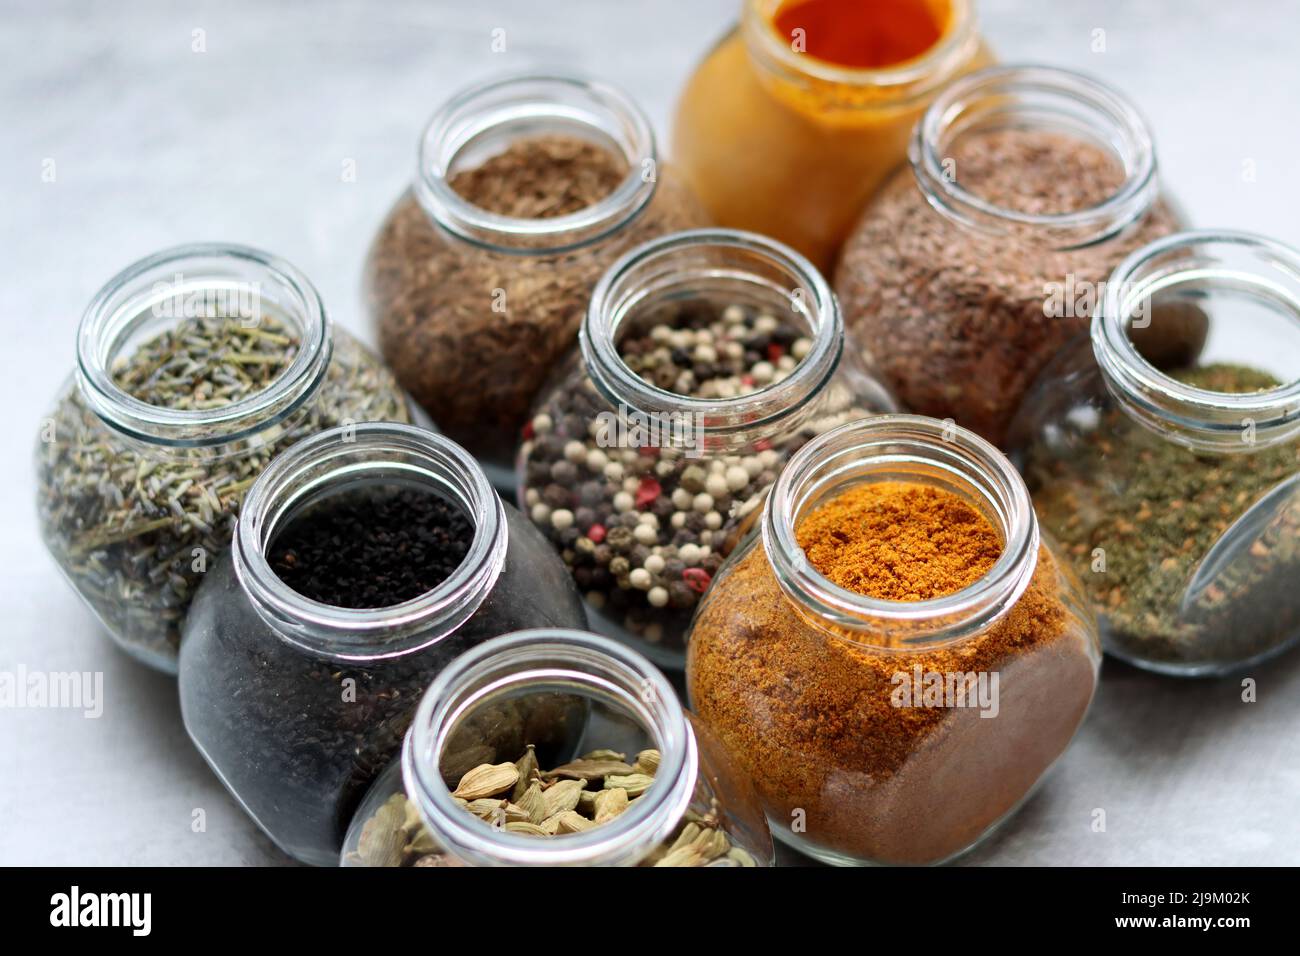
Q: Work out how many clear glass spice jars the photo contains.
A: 9